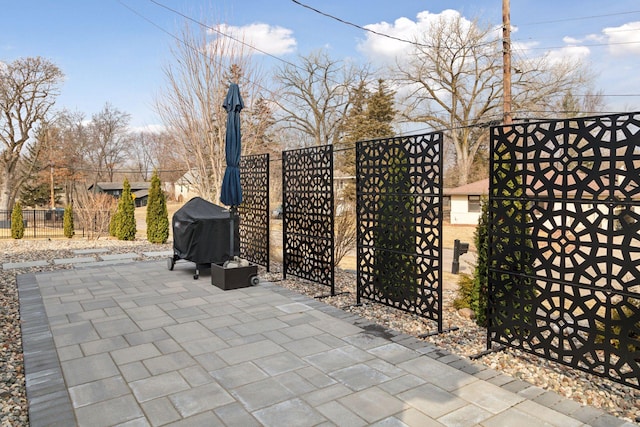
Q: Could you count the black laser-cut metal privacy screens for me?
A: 4